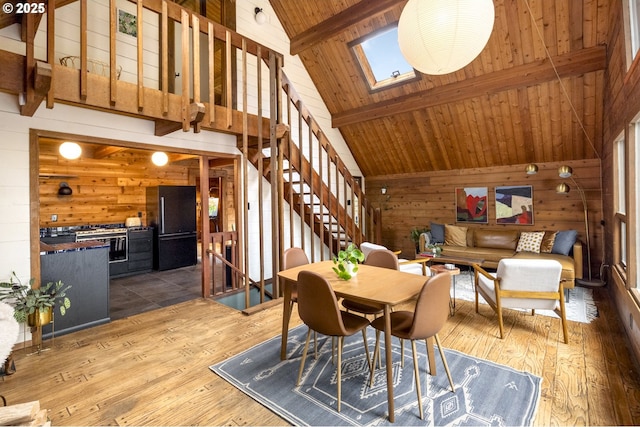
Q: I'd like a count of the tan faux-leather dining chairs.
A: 4